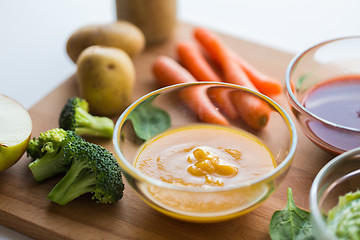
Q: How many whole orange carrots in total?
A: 4